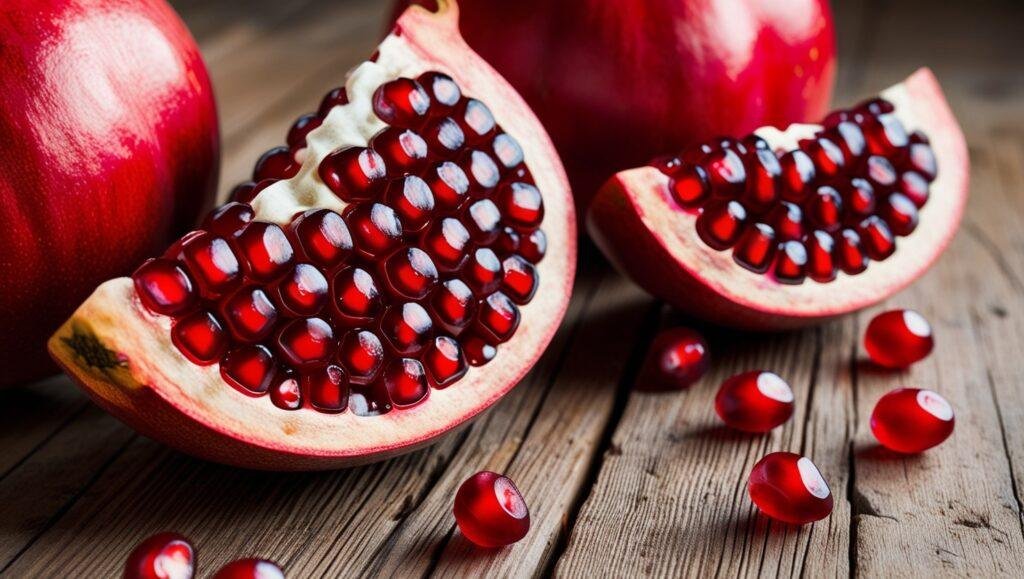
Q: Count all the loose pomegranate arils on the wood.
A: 8